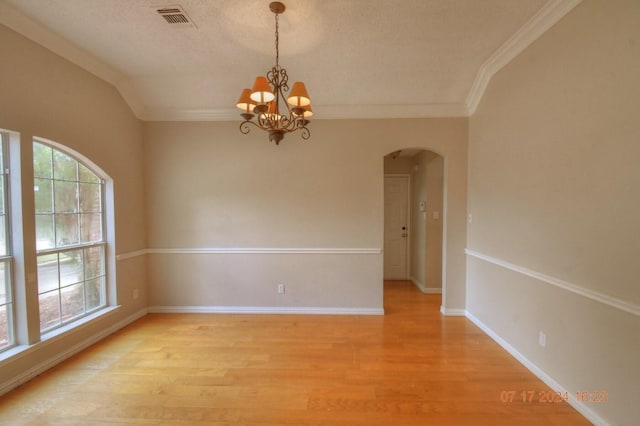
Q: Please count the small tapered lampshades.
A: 5